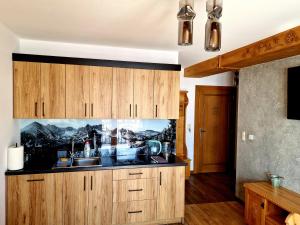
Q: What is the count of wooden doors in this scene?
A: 1